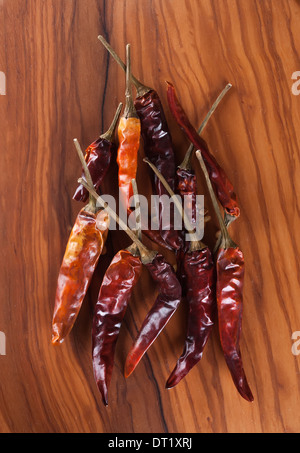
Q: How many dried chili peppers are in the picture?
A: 10